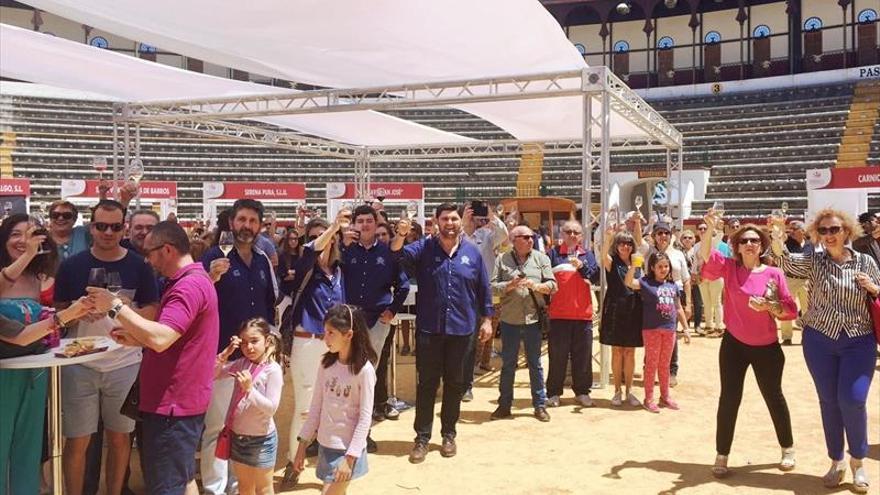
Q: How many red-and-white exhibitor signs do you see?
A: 5